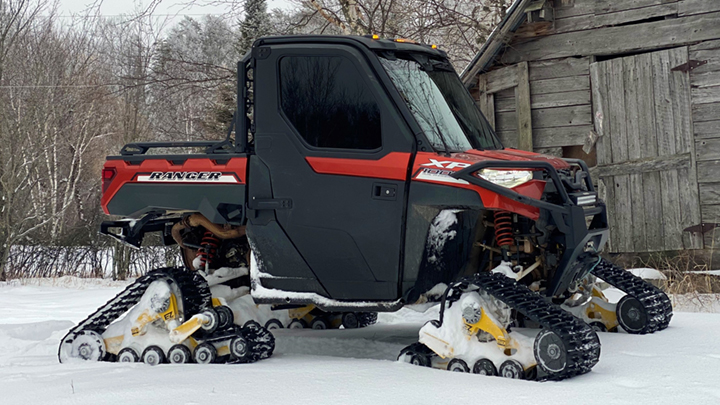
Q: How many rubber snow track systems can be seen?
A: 4